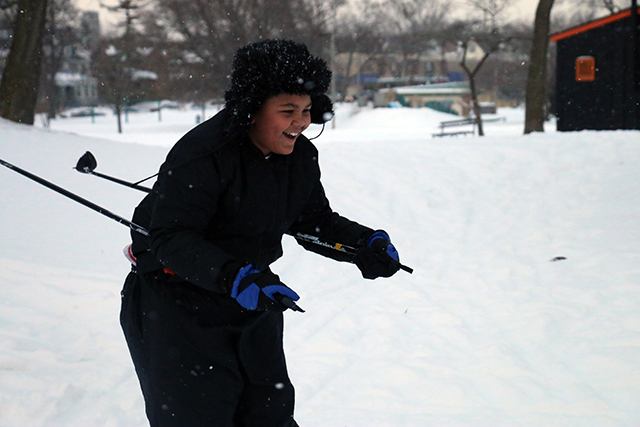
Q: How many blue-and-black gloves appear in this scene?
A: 2